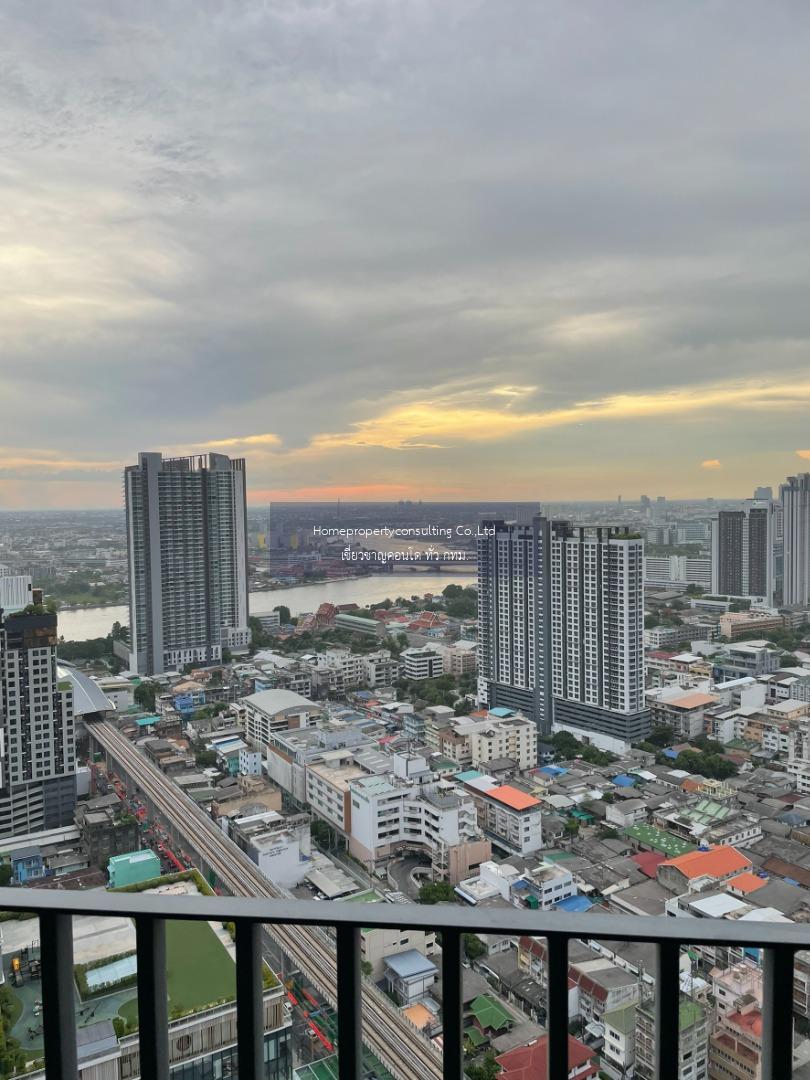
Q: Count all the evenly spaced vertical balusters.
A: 8